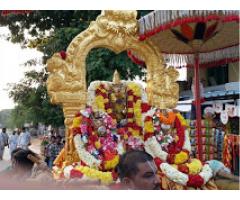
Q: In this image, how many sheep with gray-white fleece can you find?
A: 0